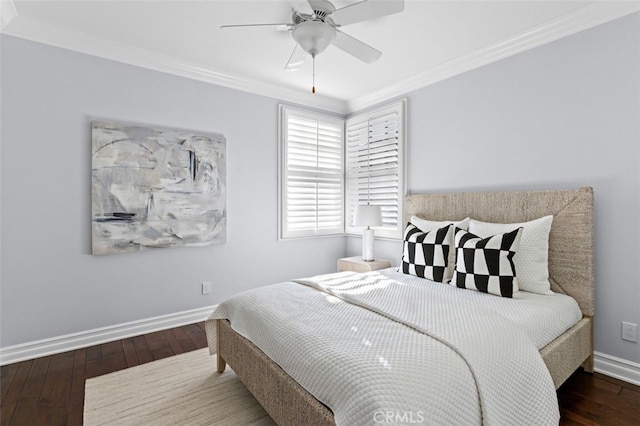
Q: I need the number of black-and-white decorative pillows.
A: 2